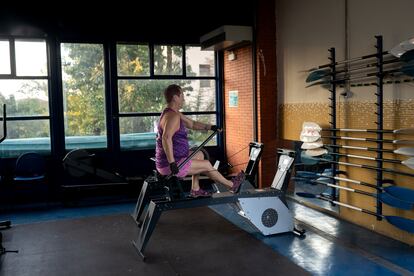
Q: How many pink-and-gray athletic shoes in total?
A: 2